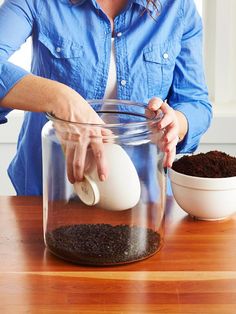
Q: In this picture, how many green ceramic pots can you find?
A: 0